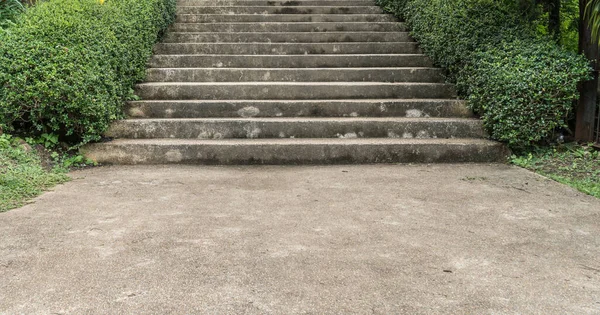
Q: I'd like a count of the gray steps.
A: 12